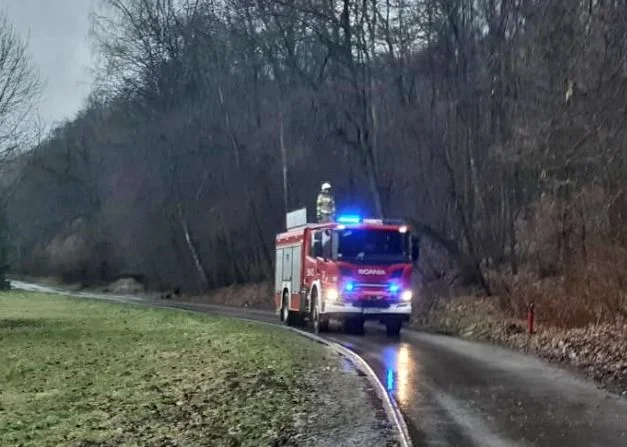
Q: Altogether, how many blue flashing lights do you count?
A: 3